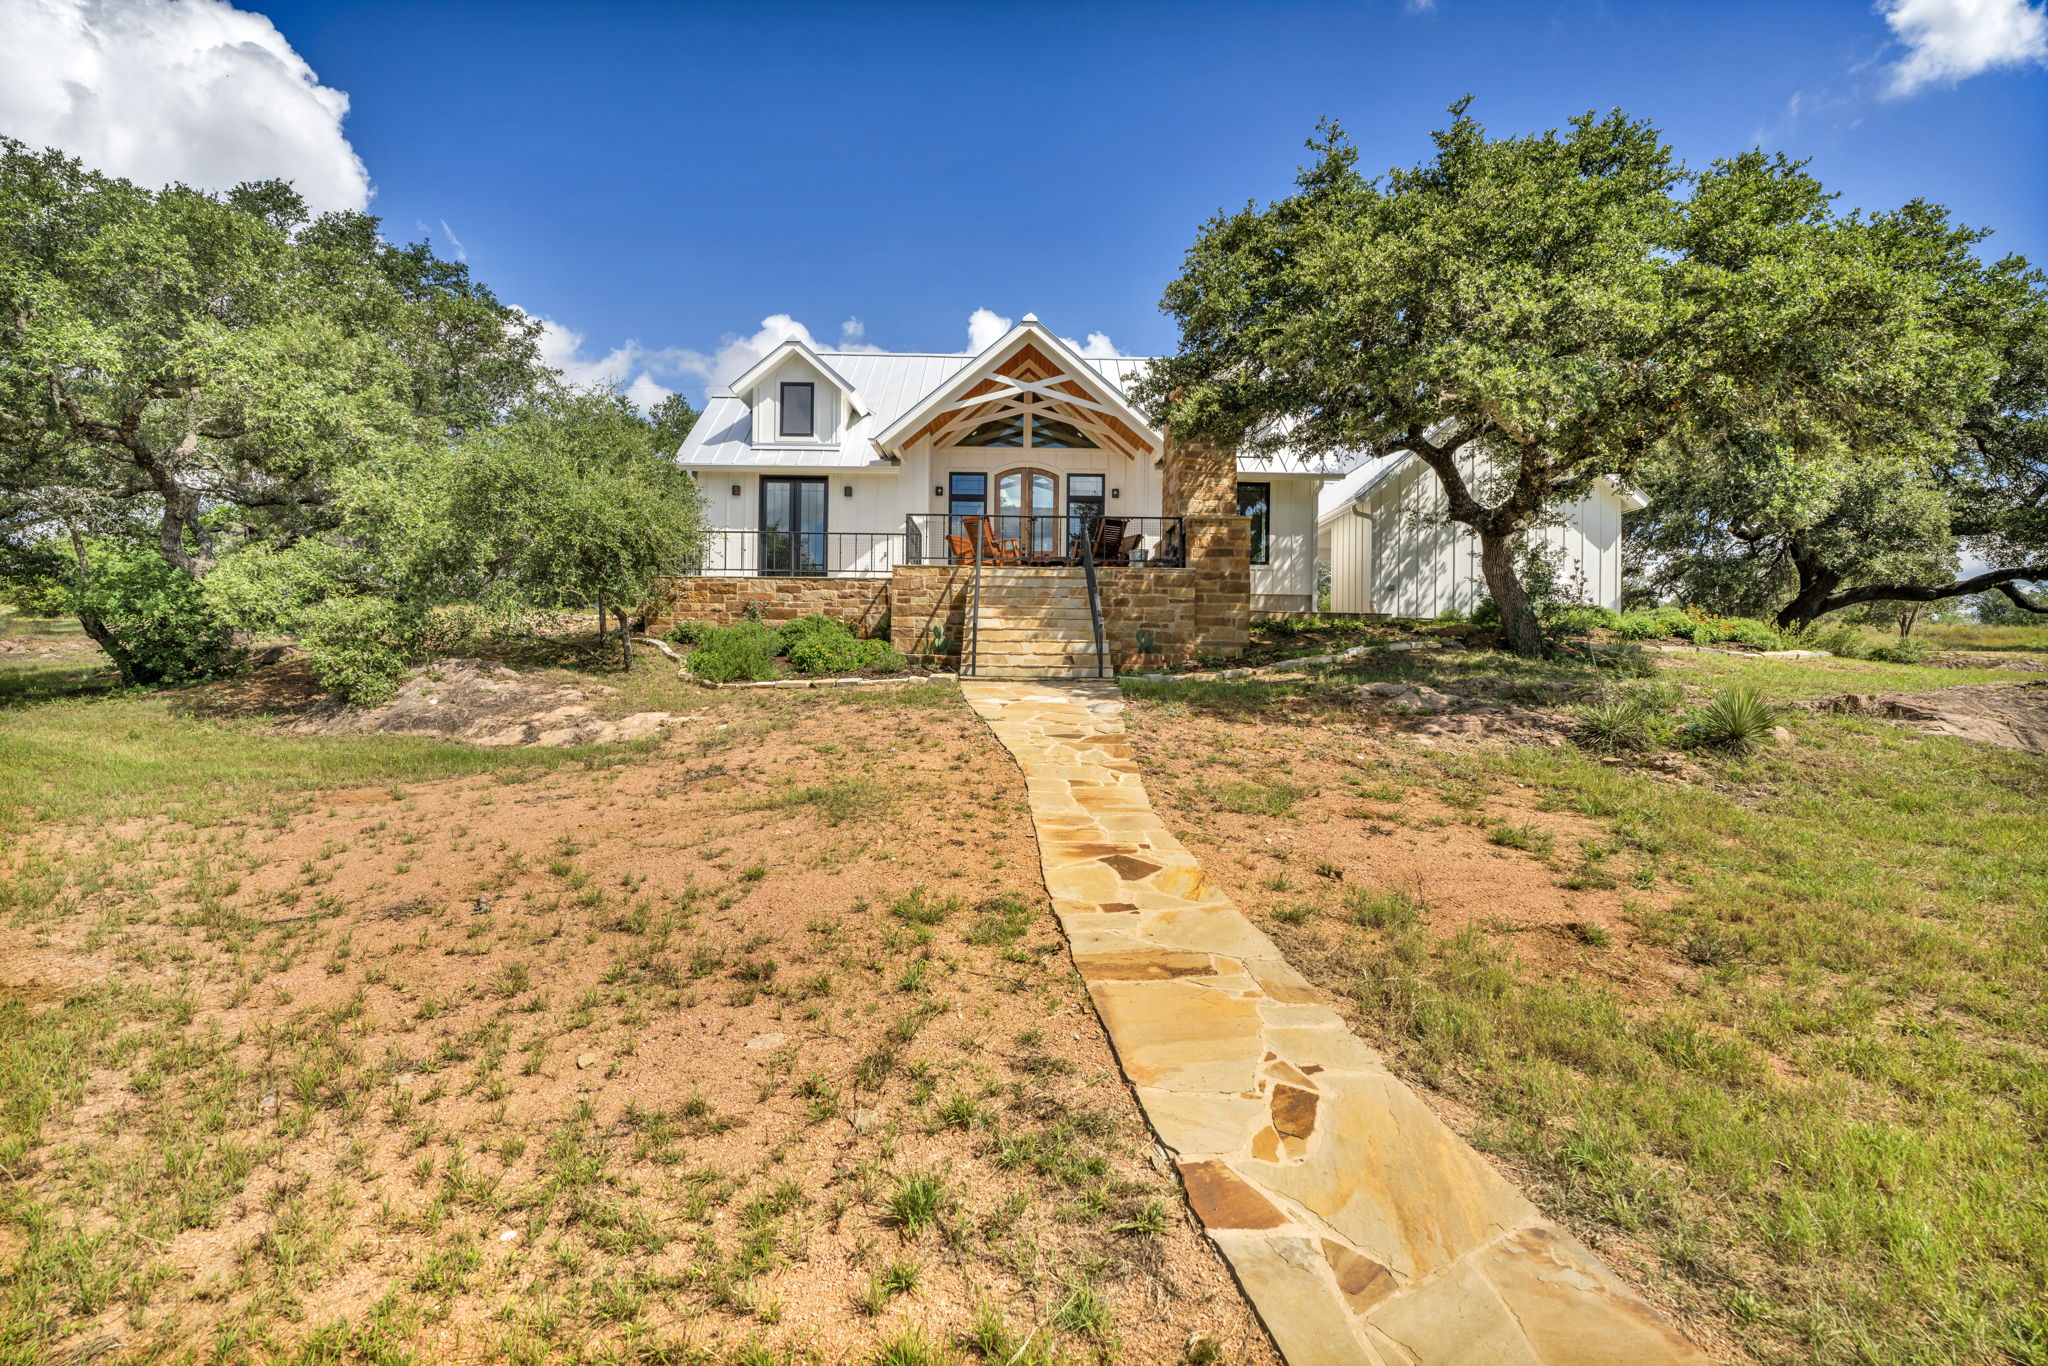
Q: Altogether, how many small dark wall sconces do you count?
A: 4